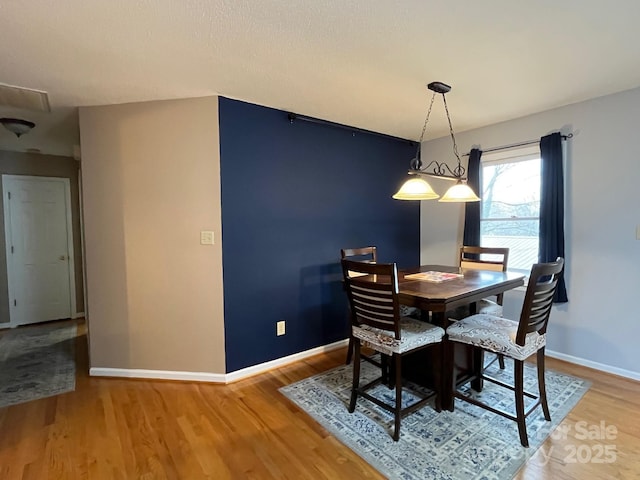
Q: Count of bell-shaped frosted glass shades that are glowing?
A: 2